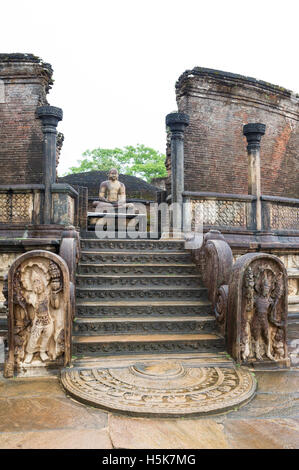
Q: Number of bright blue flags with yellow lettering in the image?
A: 0